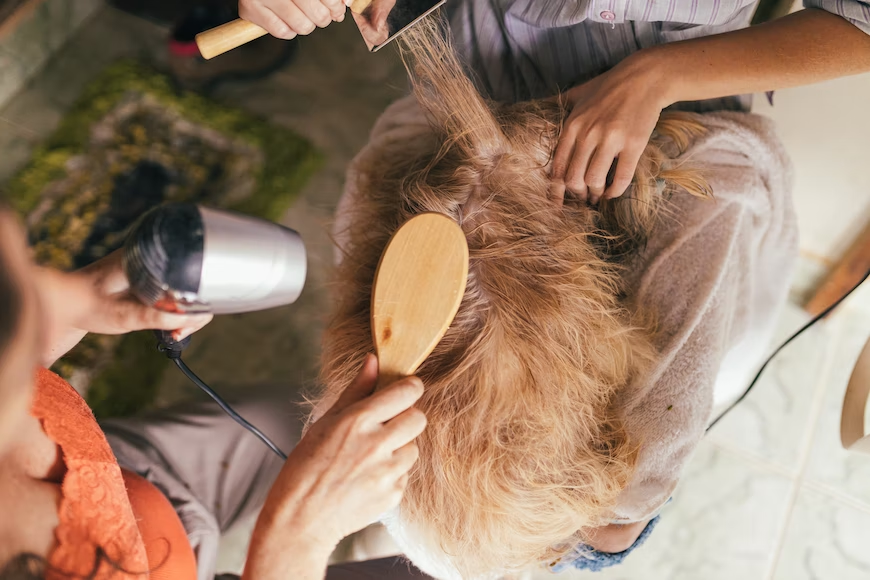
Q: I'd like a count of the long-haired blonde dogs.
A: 1